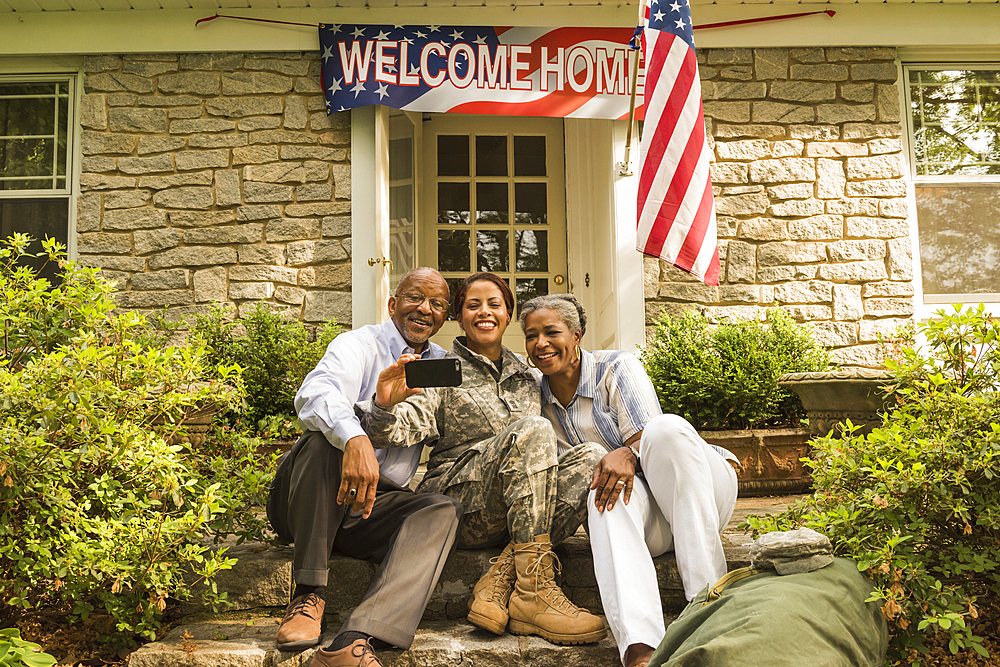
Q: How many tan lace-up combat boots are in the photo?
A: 2